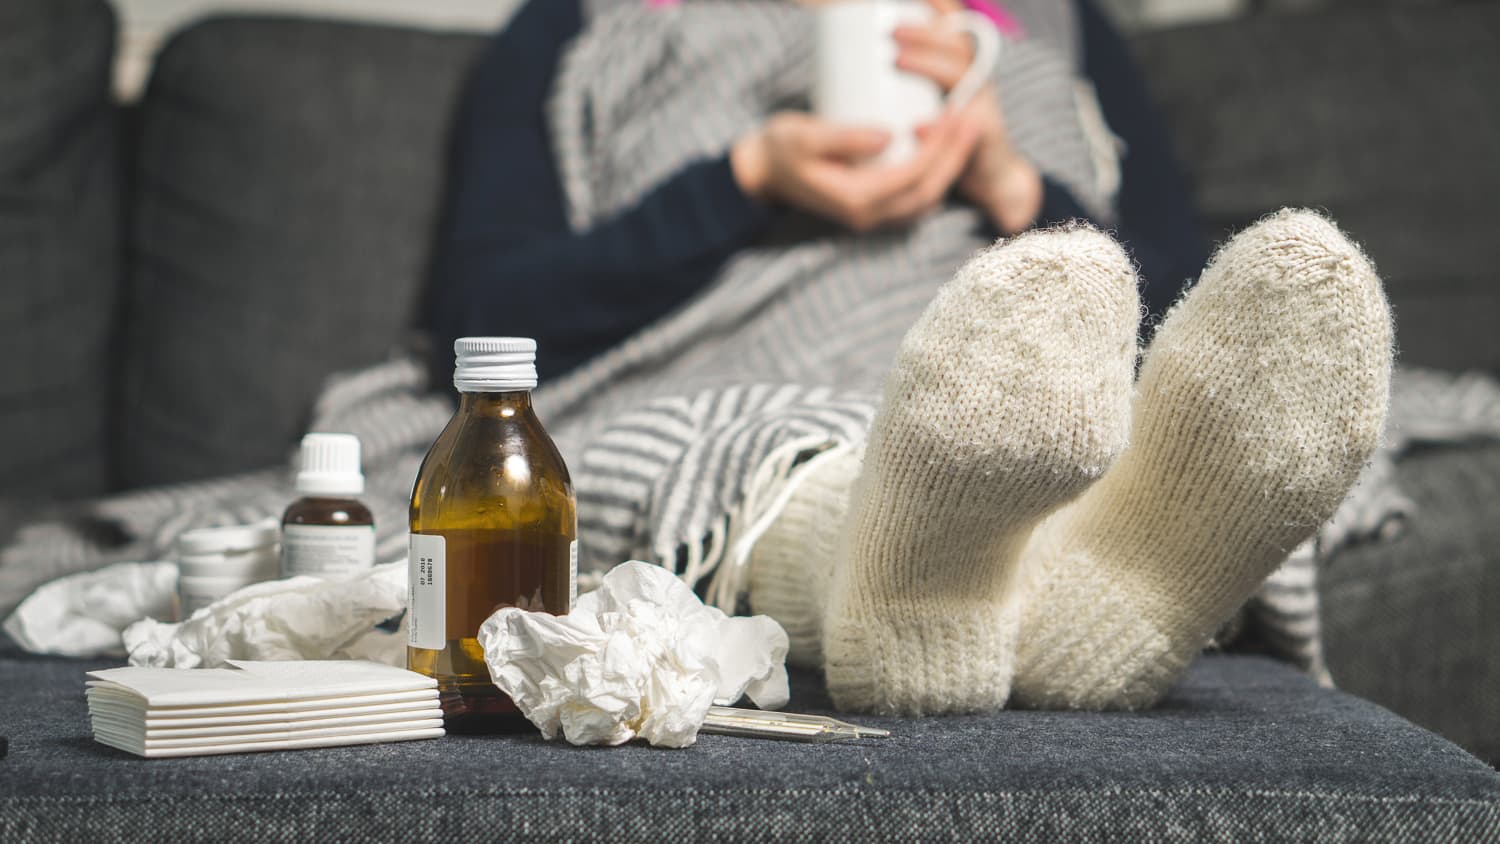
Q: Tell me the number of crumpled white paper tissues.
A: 3